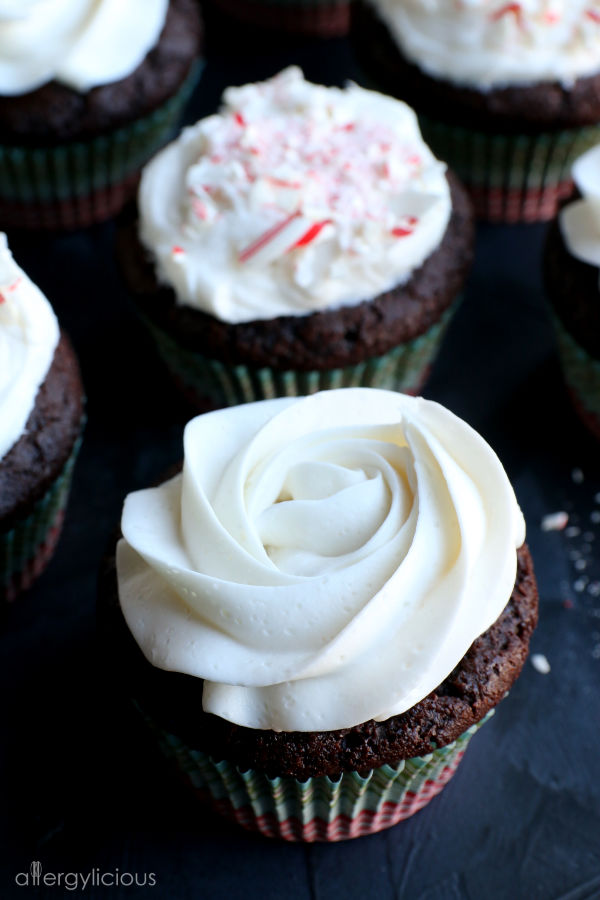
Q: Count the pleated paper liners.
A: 7